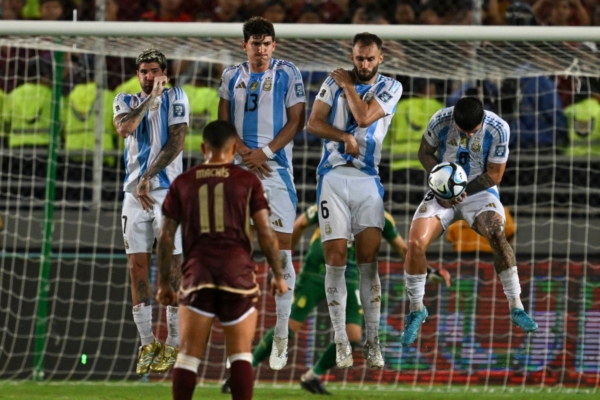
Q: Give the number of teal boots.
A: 2